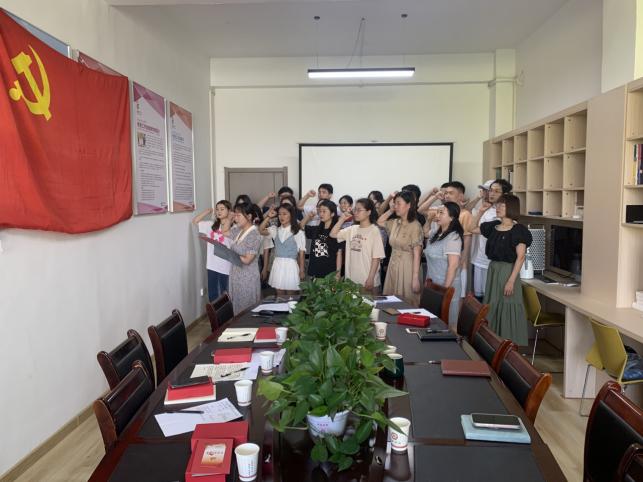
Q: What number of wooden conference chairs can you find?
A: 10